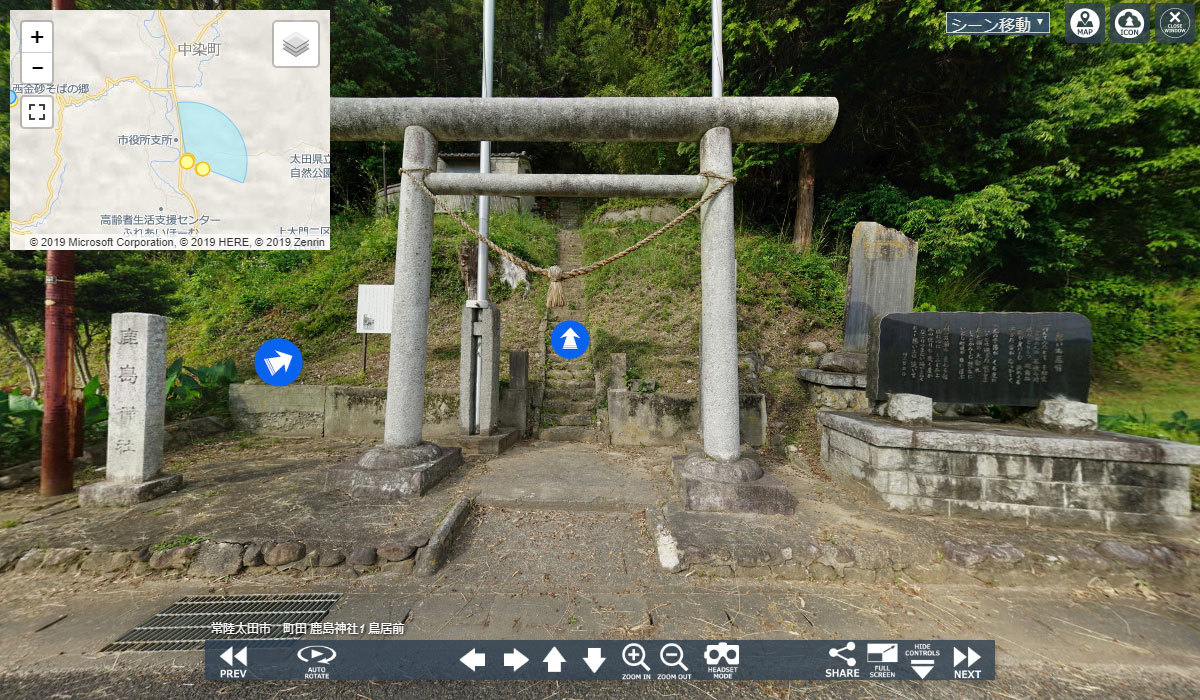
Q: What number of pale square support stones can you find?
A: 2